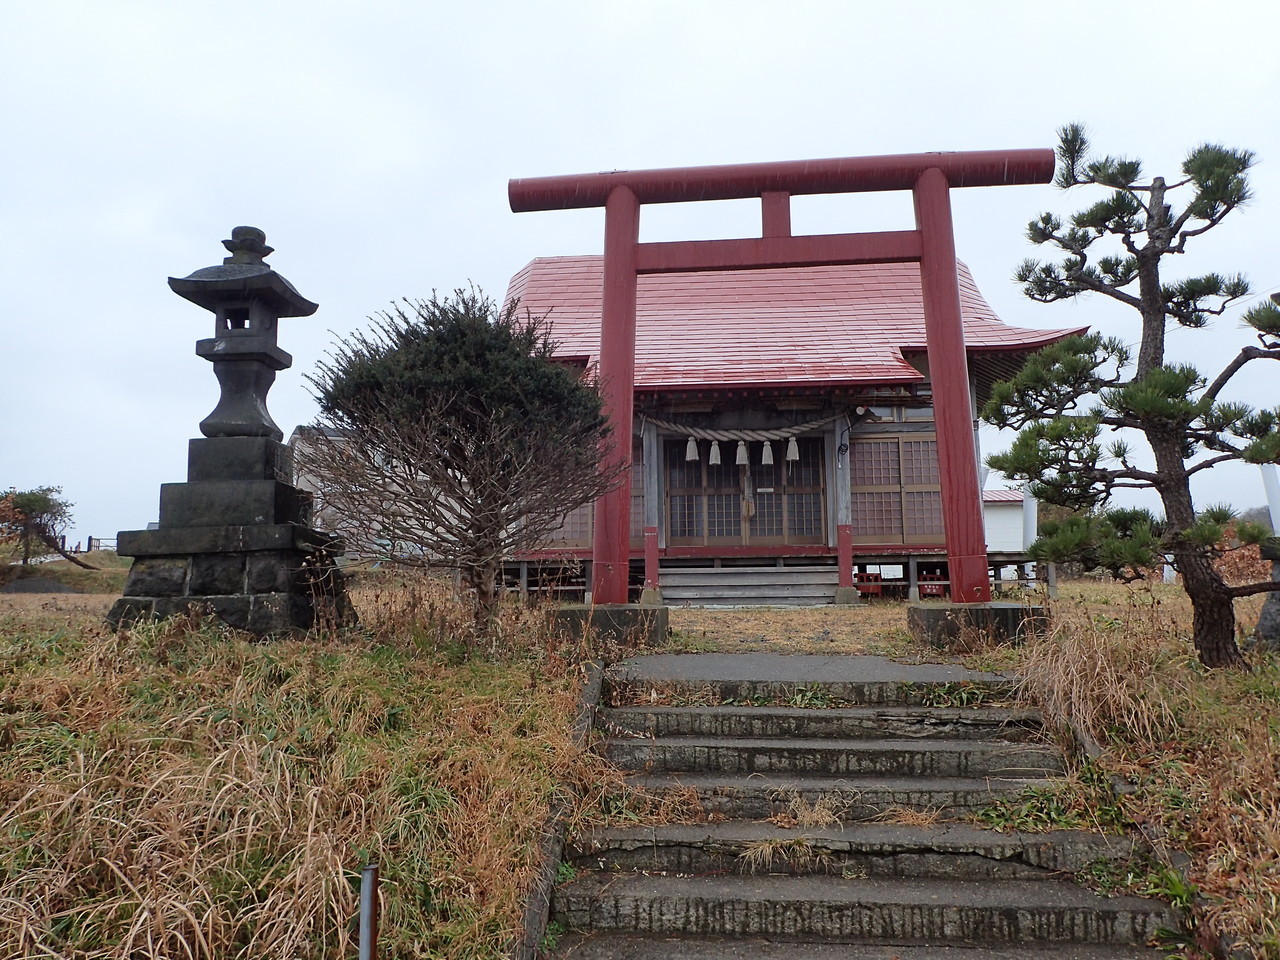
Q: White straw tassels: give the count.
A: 5